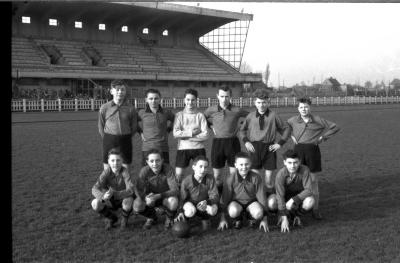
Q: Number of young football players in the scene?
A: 11